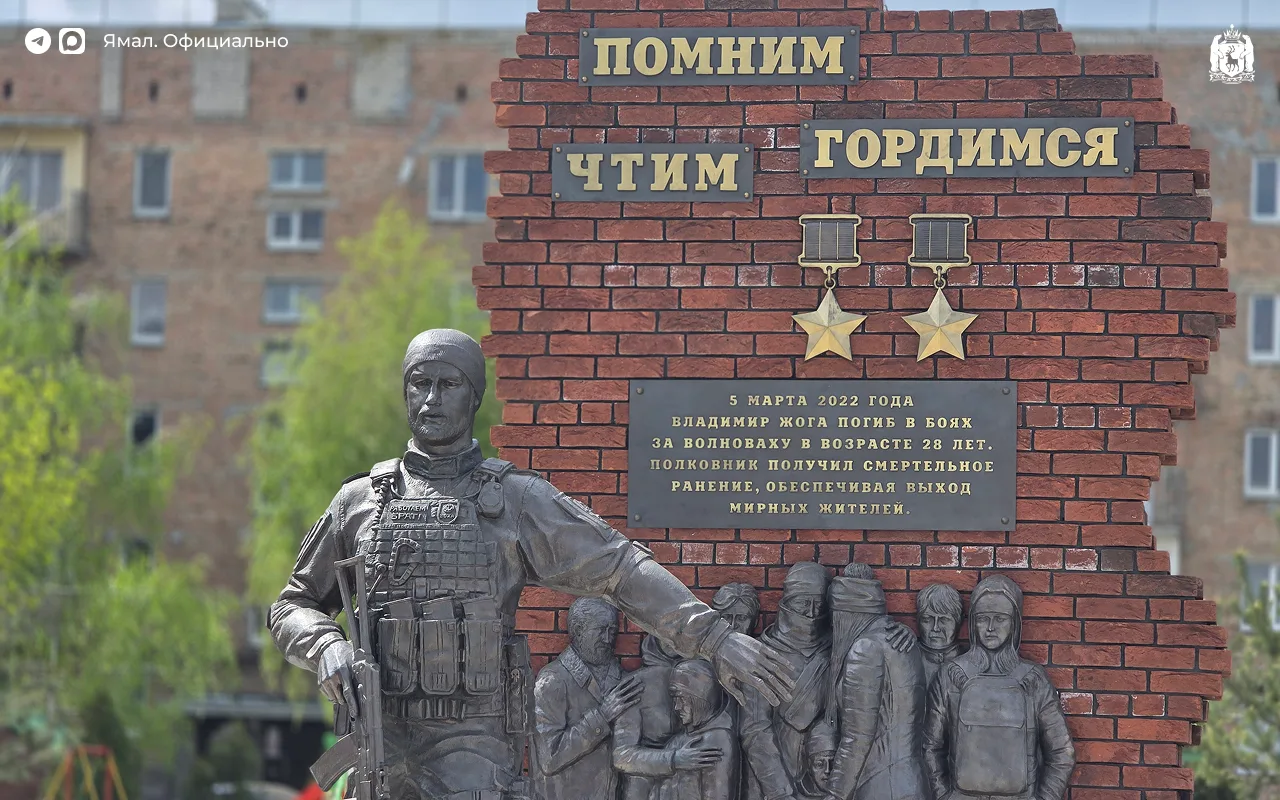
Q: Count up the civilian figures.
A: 9